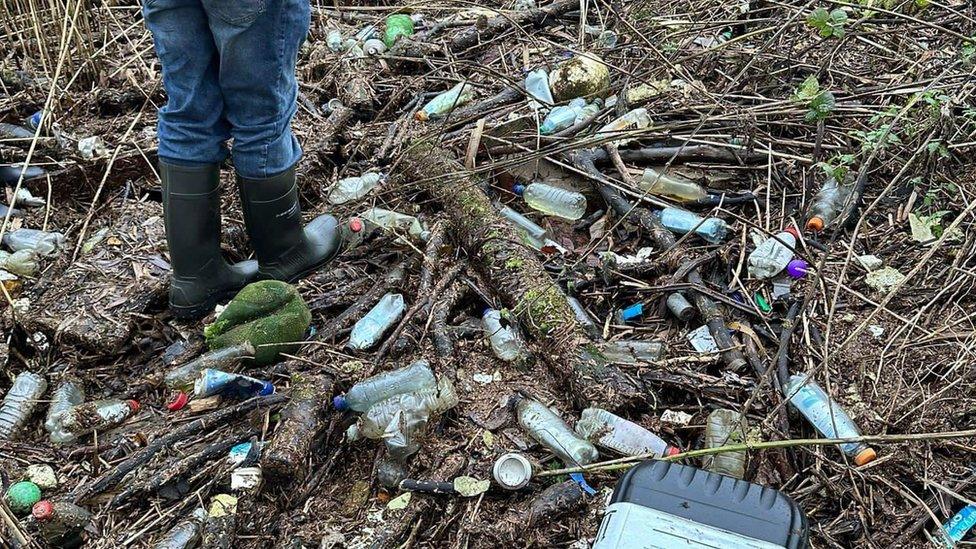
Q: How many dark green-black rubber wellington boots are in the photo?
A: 2